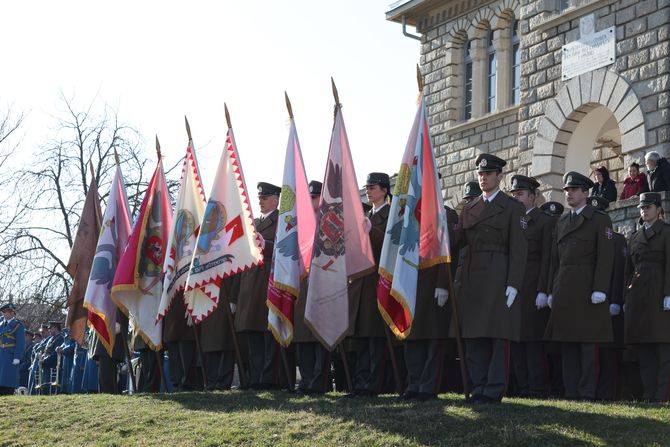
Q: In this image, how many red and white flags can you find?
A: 2